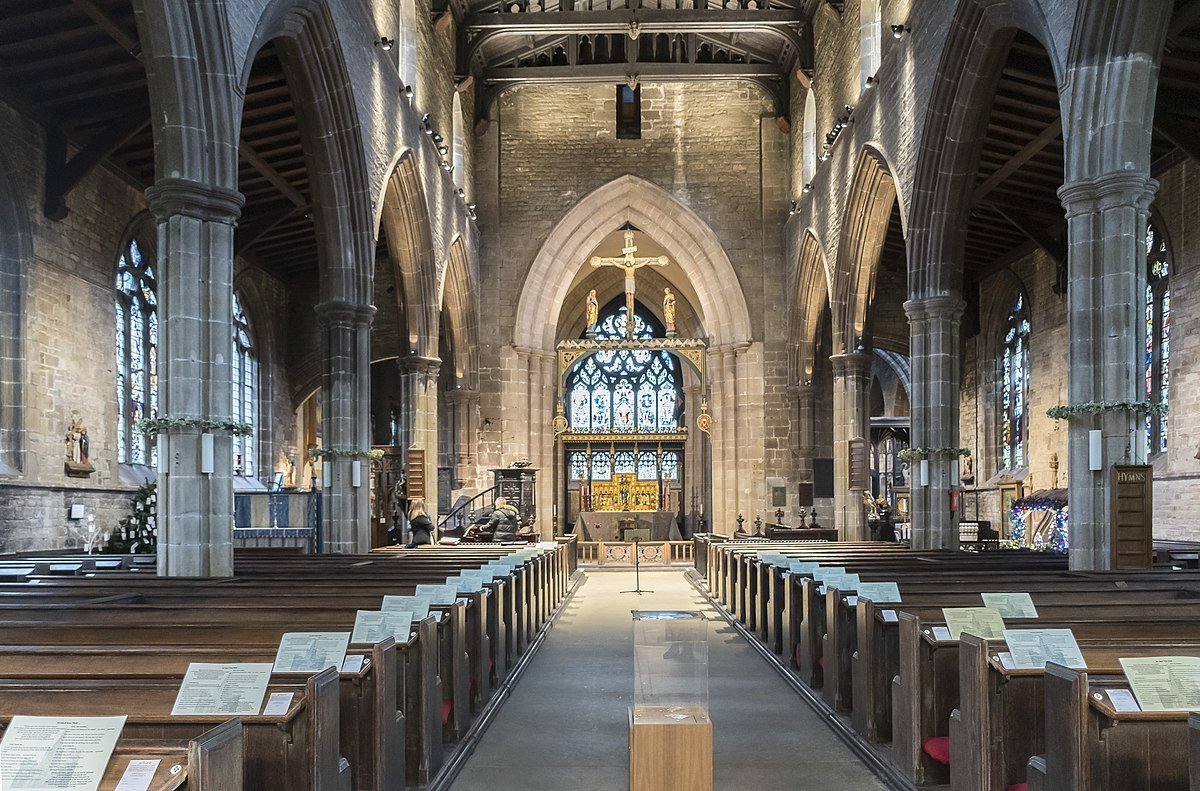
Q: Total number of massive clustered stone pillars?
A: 6